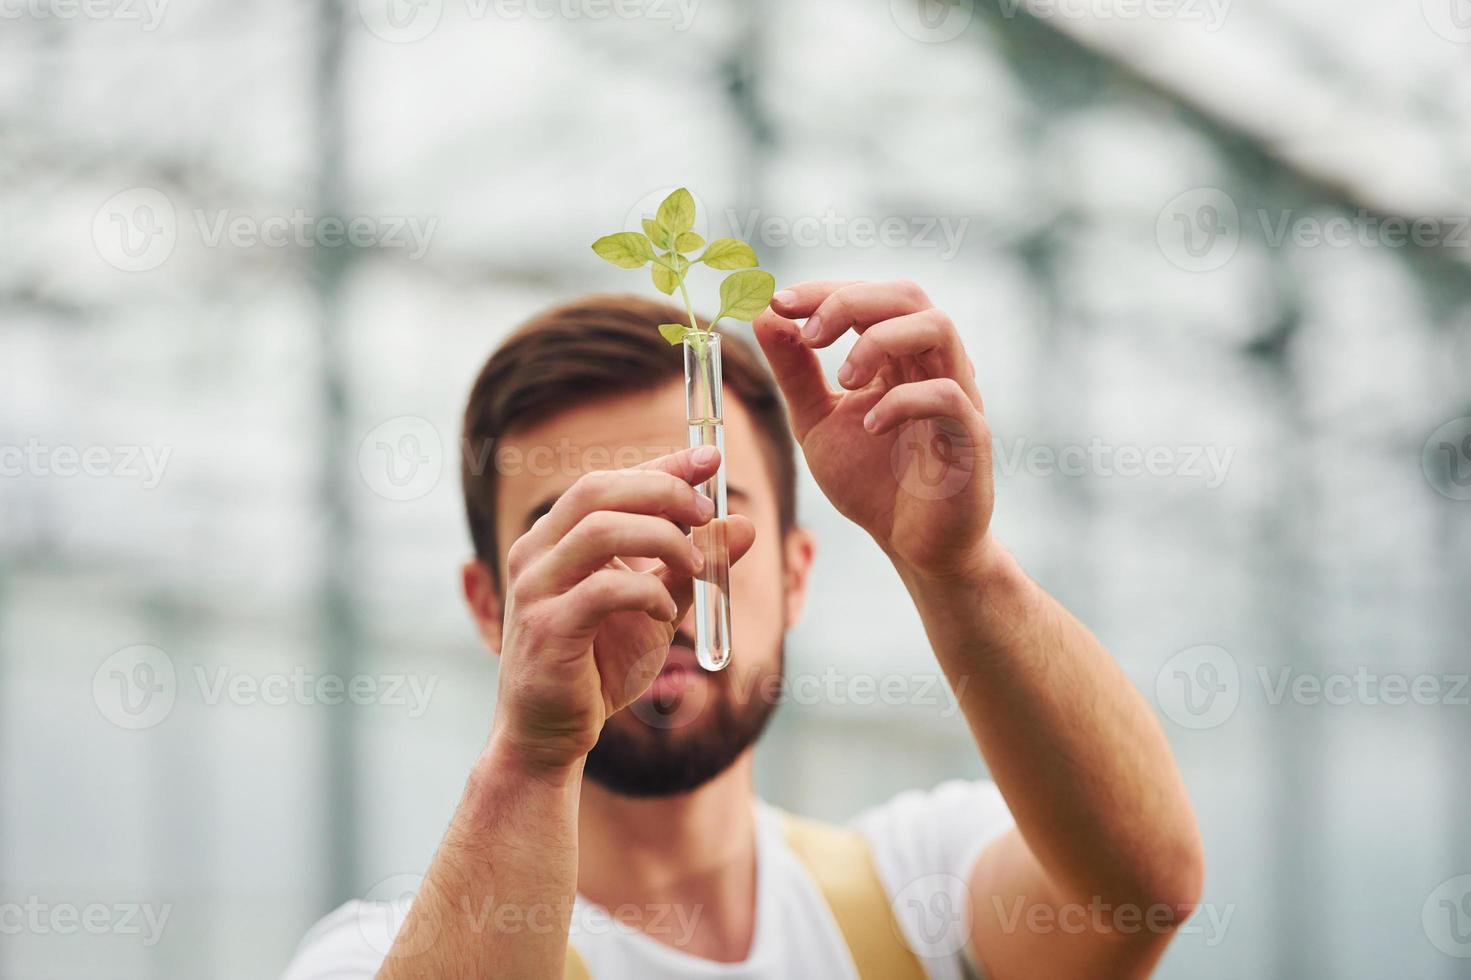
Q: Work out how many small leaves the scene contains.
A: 8